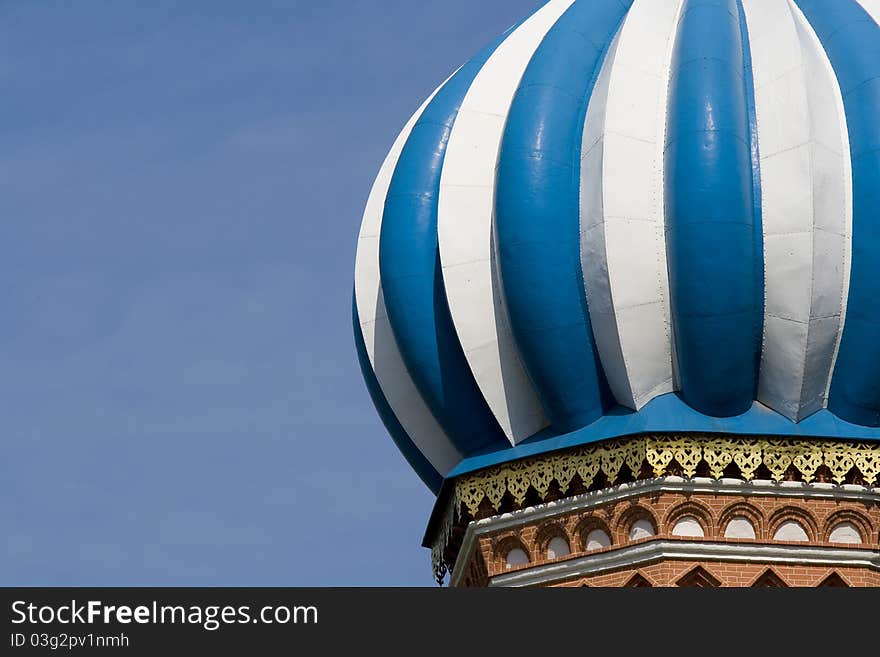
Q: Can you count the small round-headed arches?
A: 8